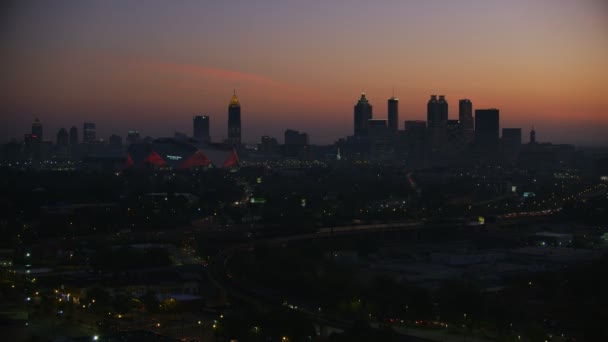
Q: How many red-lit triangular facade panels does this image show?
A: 4